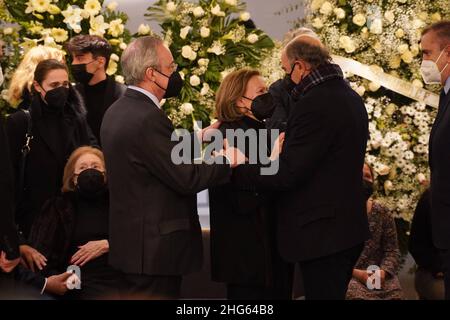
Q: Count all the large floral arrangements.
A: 3